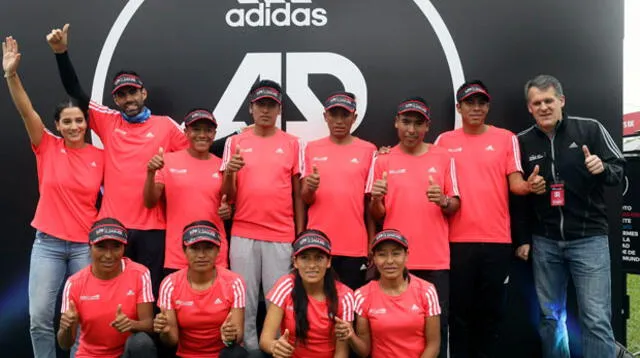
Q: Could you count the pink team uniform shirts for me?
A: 11